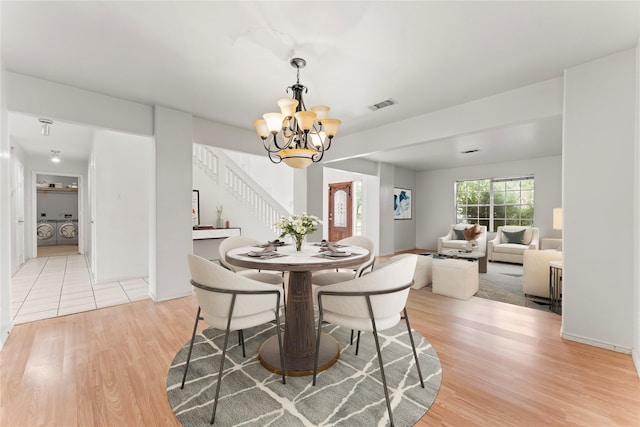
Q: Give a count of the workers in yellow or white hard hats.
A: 0